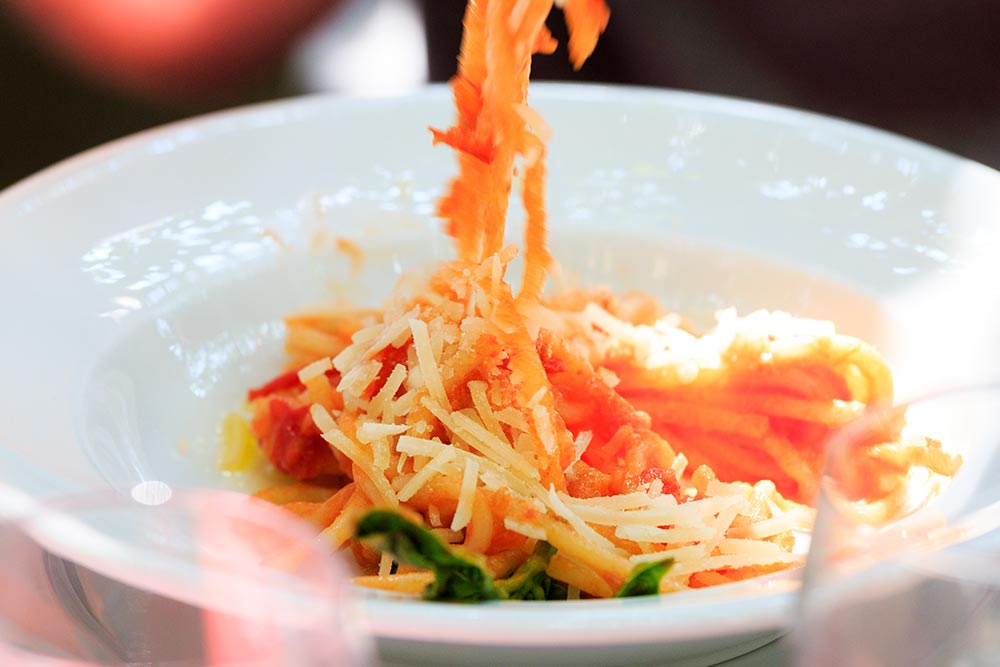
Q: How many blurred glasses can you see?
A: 2